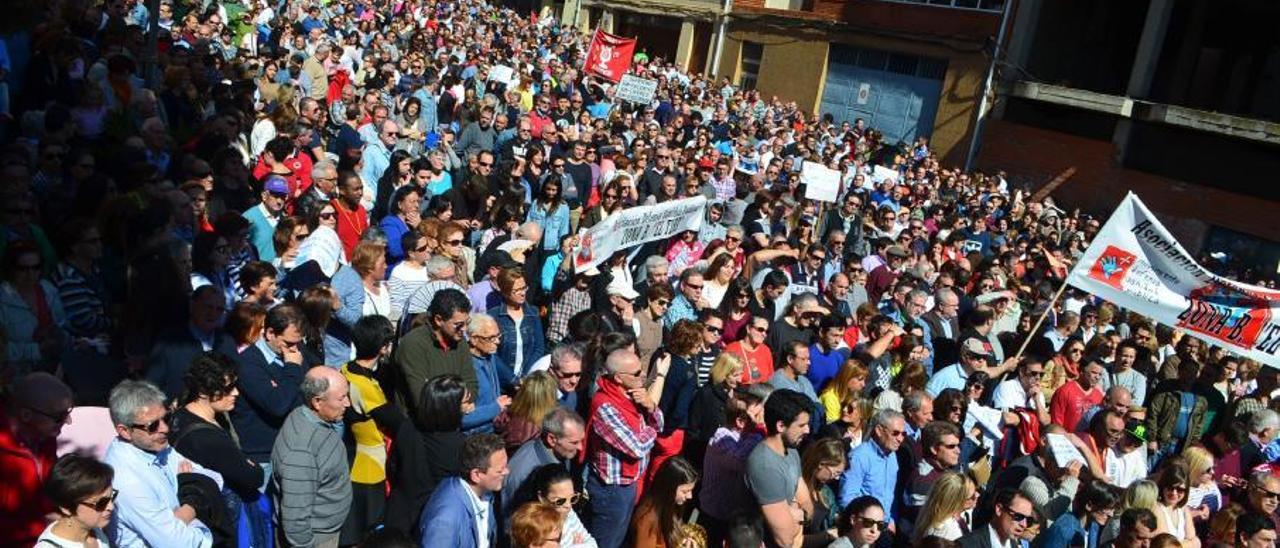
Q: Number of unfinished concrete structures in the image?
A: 1